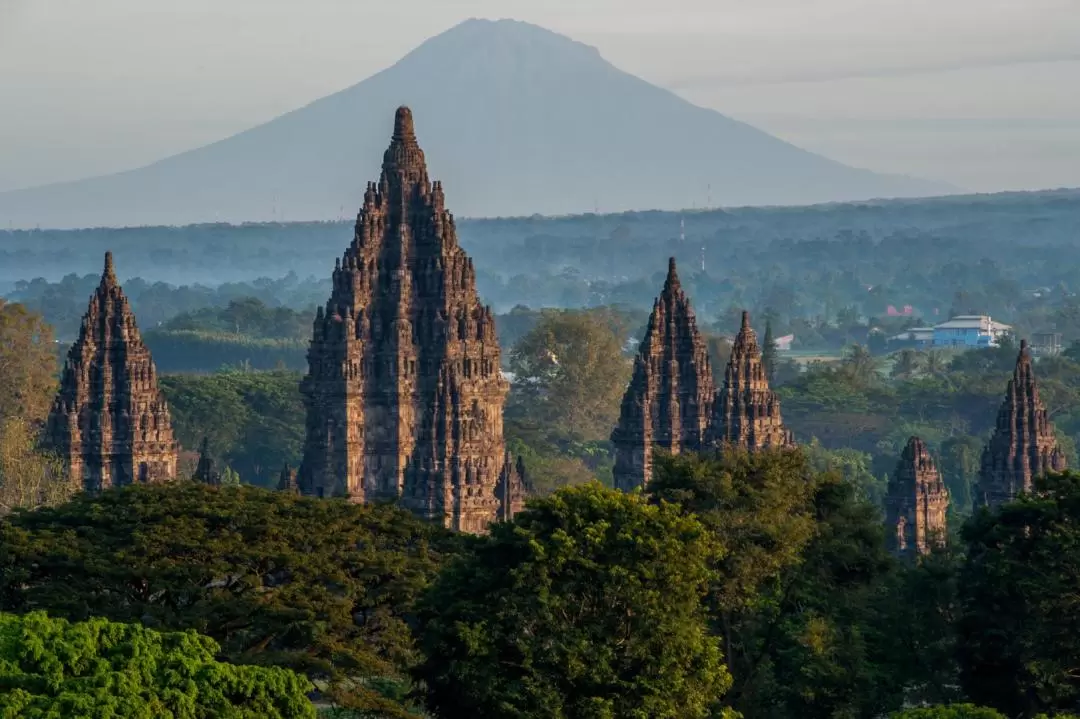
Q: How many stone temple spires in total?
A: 6